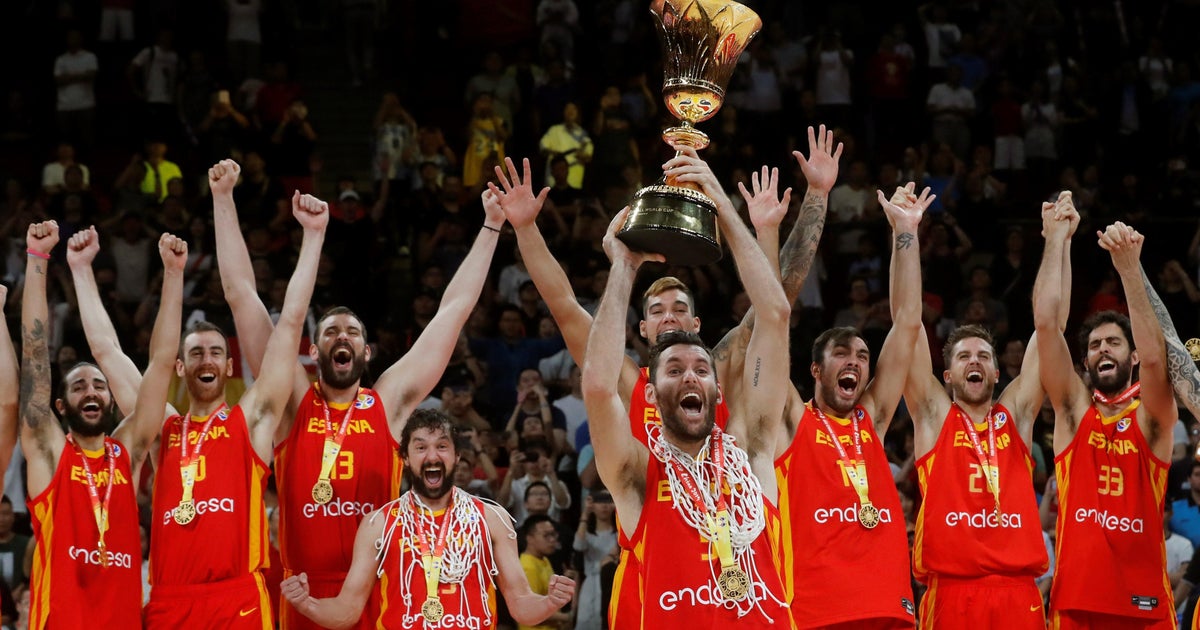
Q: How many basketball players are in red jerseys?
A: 9